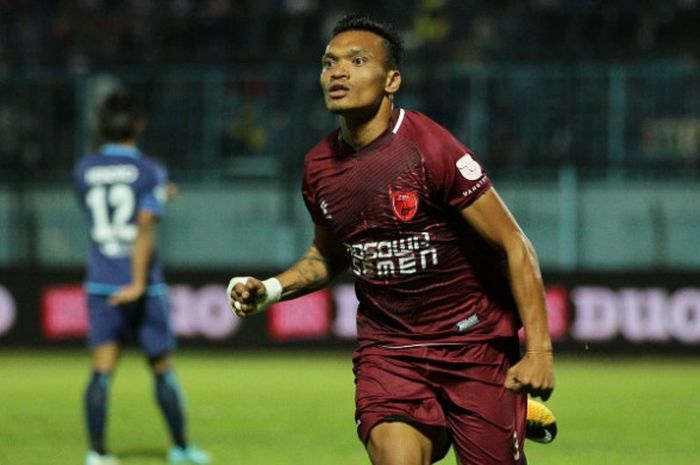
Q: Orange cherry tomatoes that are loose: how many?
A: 0